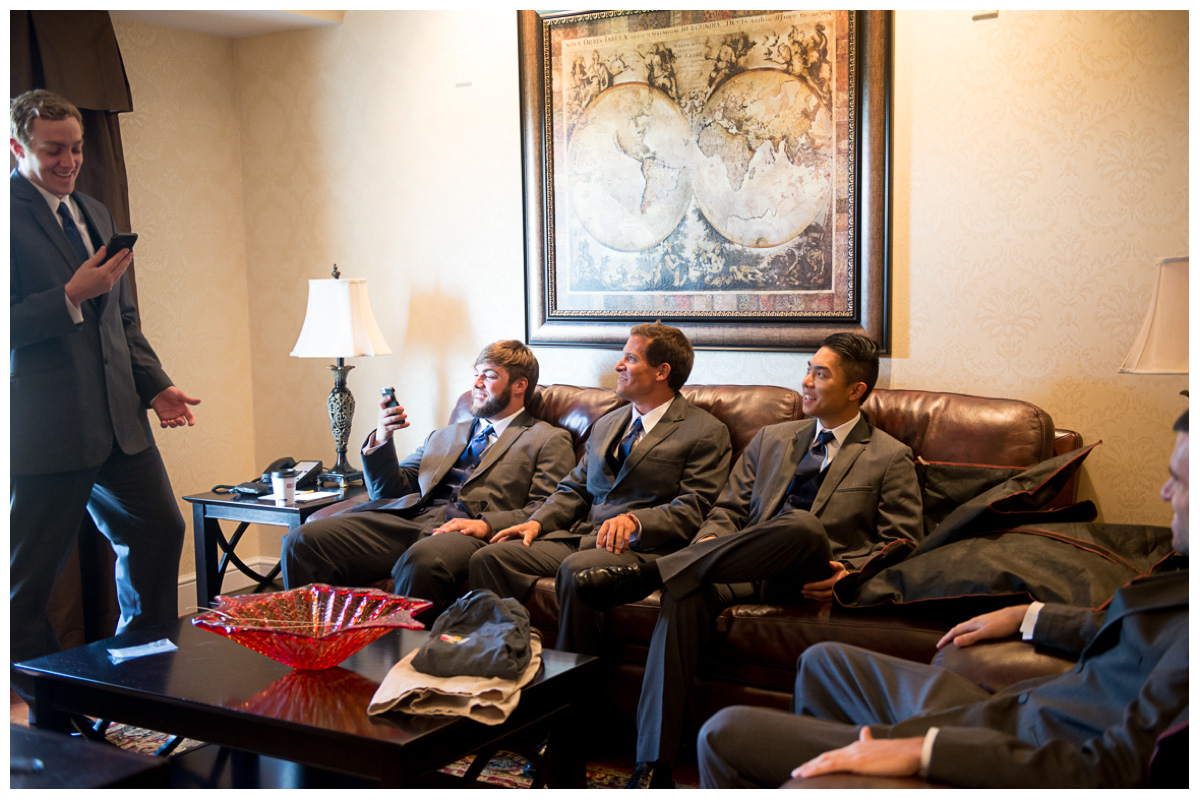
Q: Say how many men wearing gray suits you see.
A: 5